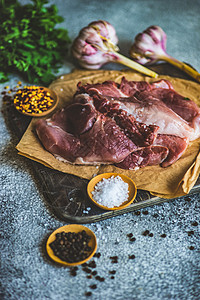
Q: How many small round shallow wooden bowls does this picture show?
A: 3